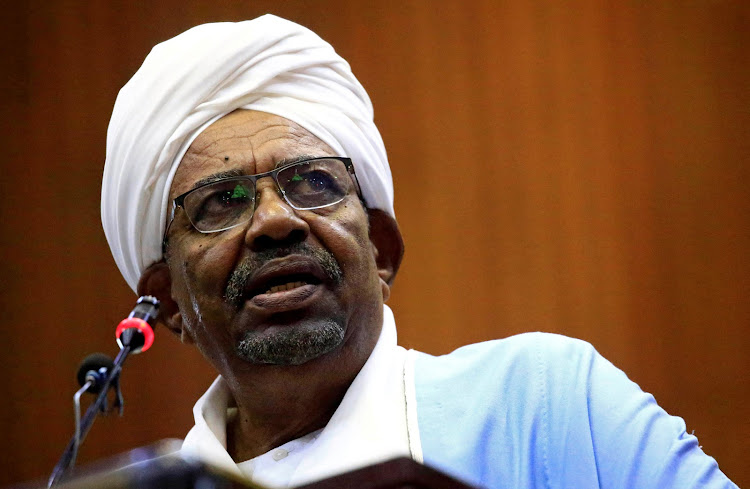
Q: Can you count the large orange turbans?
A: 0